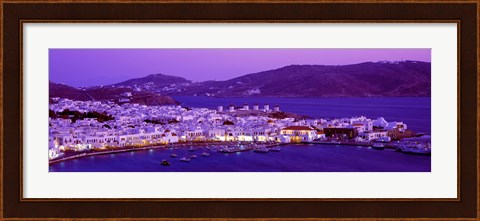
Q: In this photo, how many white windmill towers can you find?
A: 6